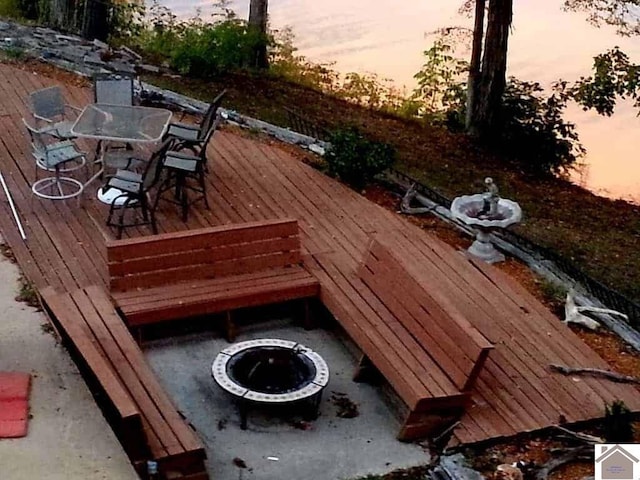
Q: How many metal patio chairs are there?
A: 6